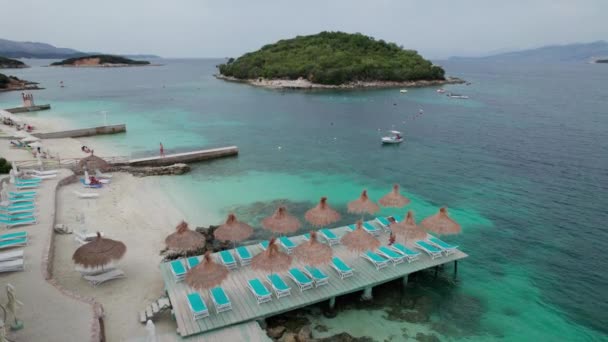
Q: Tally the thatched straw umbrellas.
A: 14